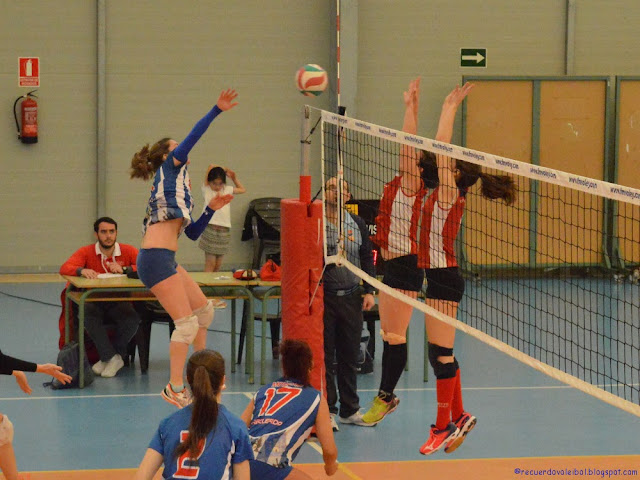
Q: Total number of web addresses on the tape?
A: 10